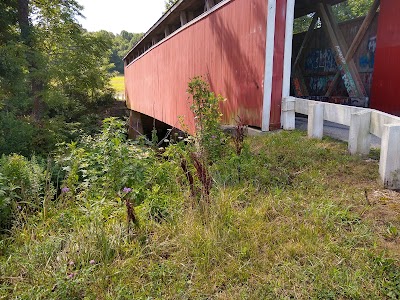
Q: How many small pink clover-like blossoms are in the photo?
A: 3